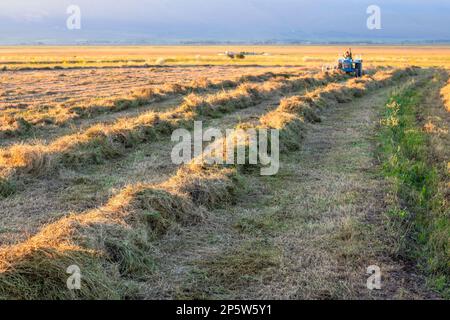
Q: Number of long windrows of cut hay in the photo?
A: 3